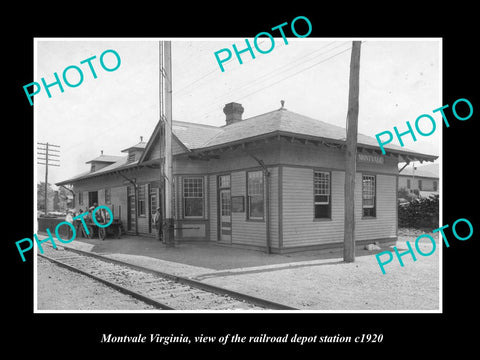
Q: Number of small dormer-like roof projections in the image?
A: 2